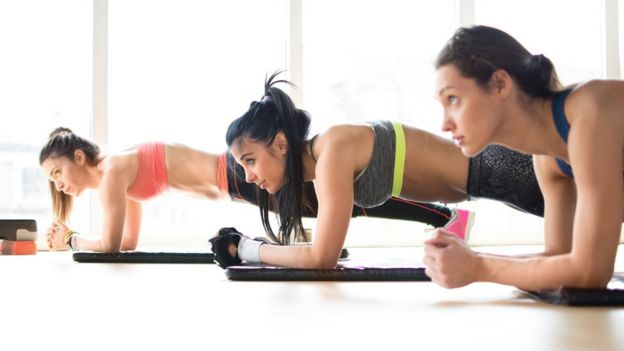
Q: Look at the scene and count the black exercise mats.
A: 3